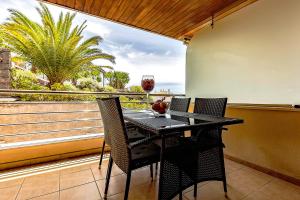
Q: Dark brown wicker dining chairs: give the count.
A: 4